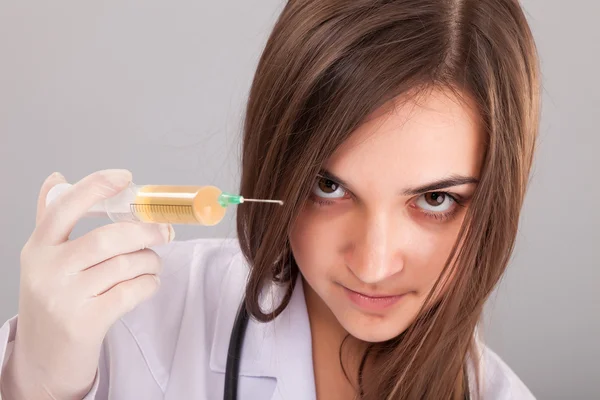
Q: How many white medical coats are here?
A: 1